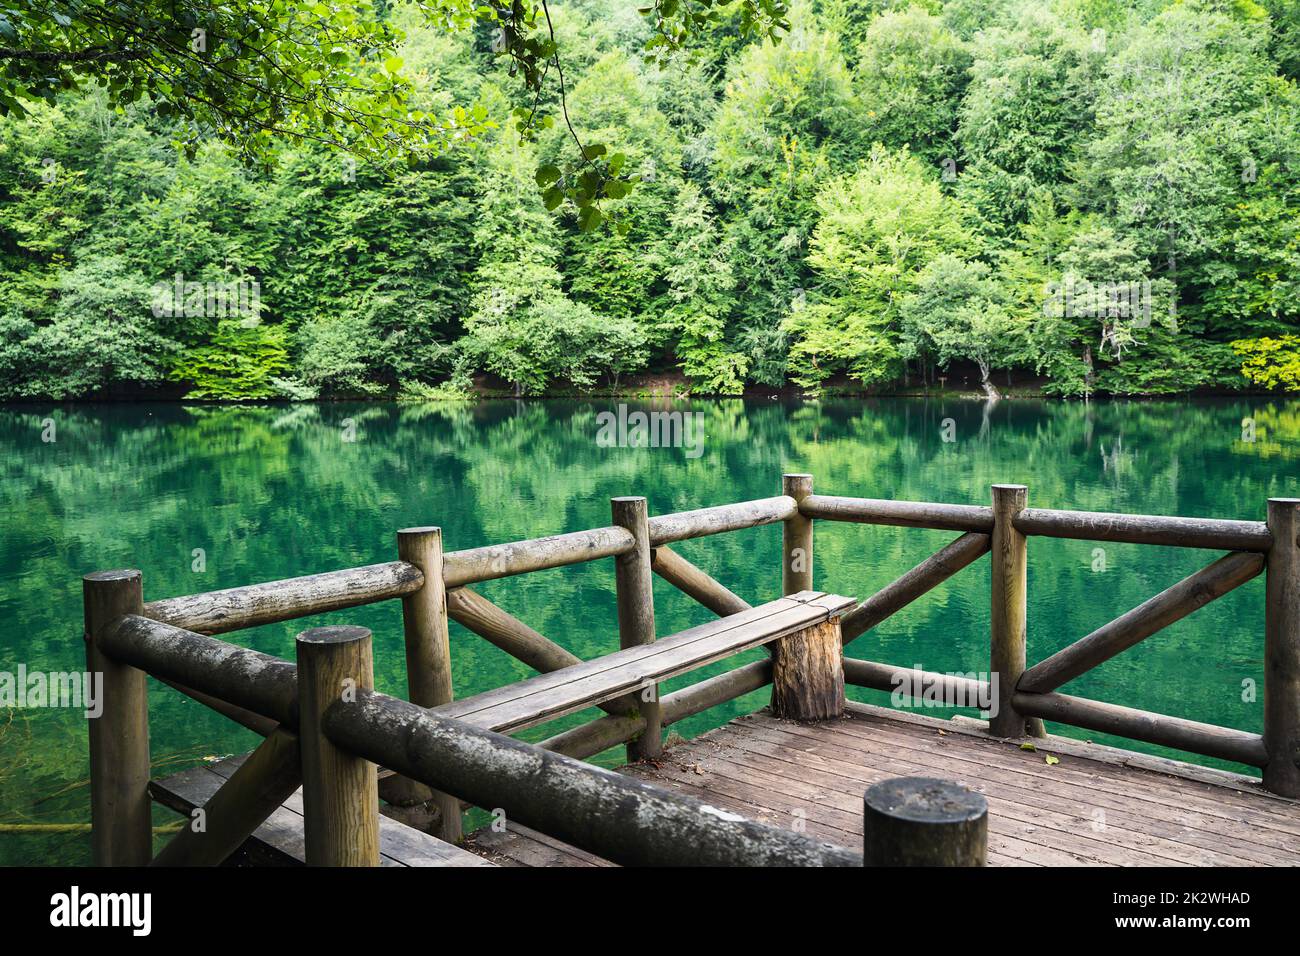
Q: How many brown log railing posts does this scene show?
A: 8